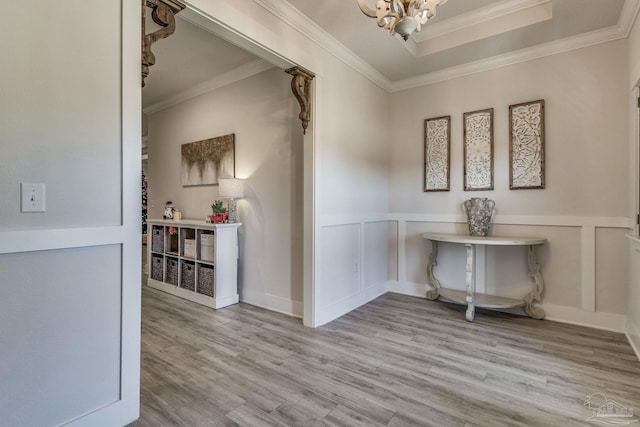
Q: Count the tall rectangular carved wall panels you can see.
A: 3